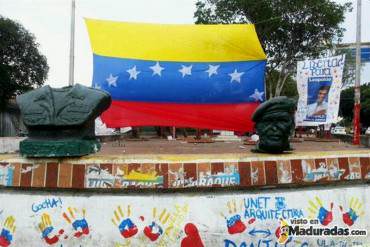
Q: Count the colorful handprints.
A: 8